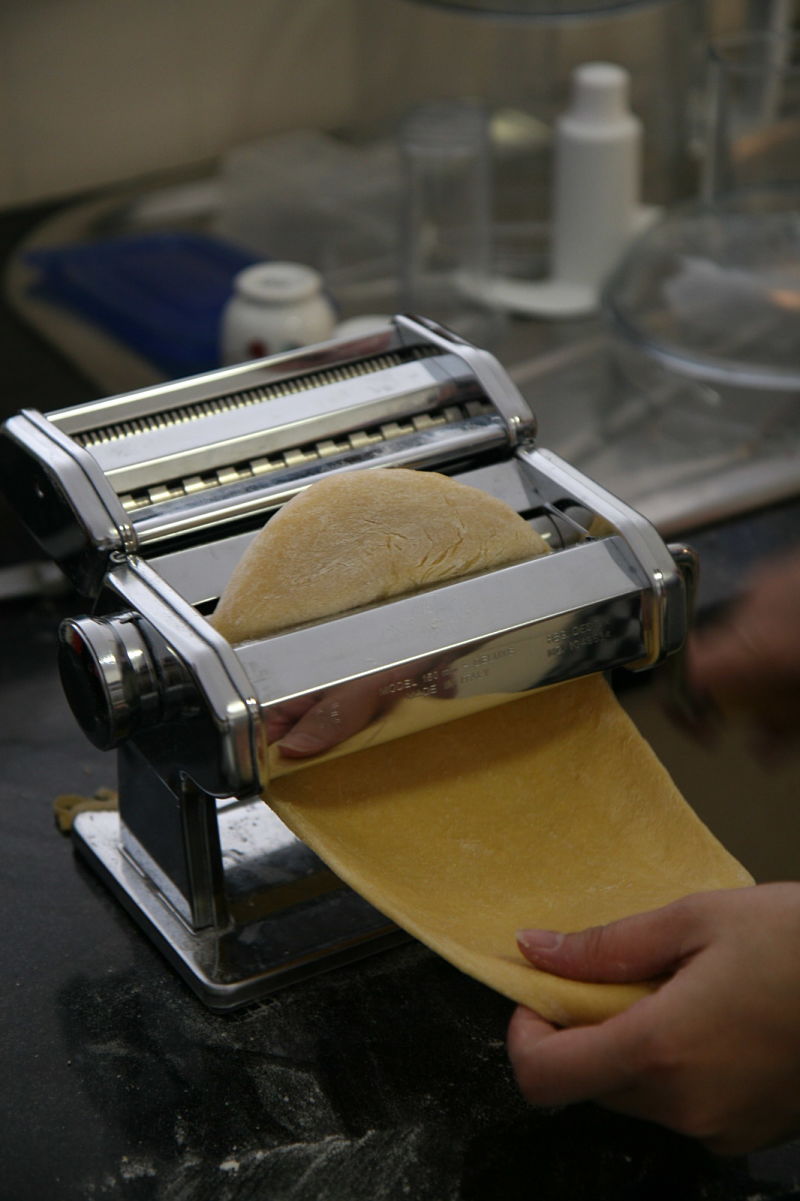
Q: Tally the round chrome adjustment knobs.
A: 1